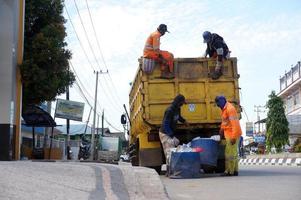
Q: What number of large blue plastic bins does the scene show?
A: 2